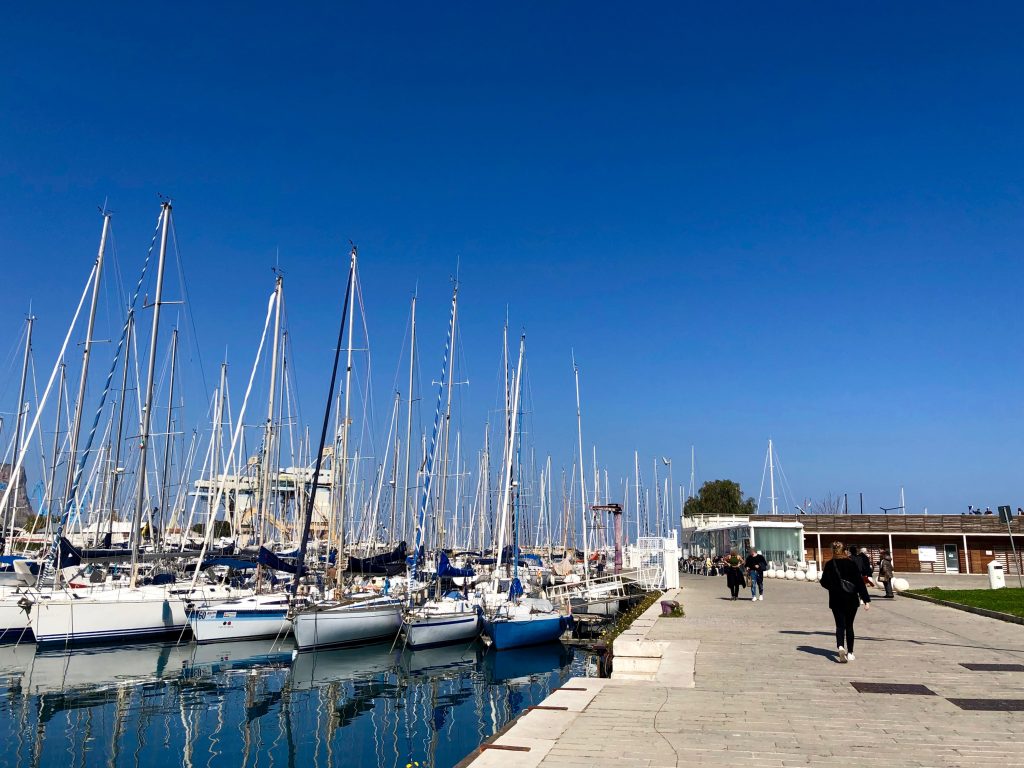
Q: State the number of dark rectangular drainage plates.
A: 3